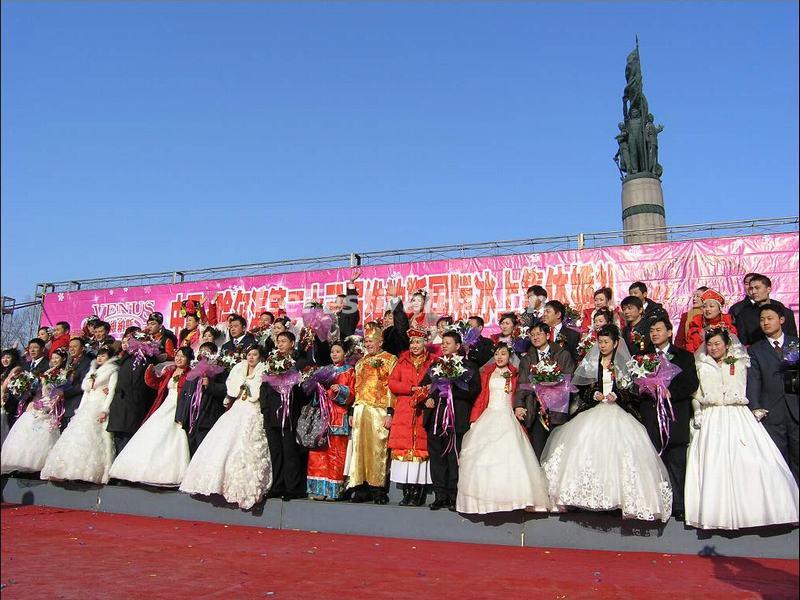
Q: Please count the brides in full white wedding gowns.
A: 7